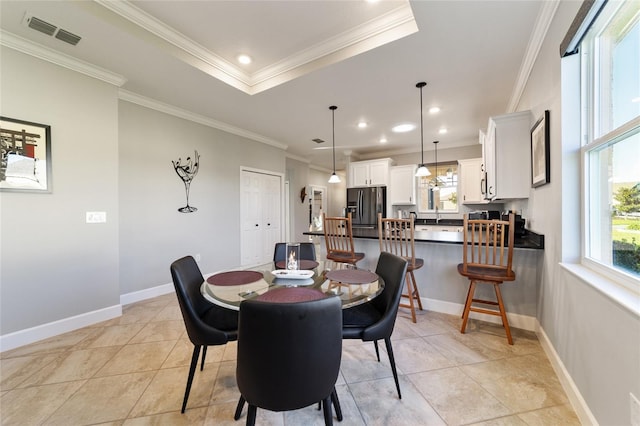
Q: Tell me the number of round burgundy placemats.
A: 4